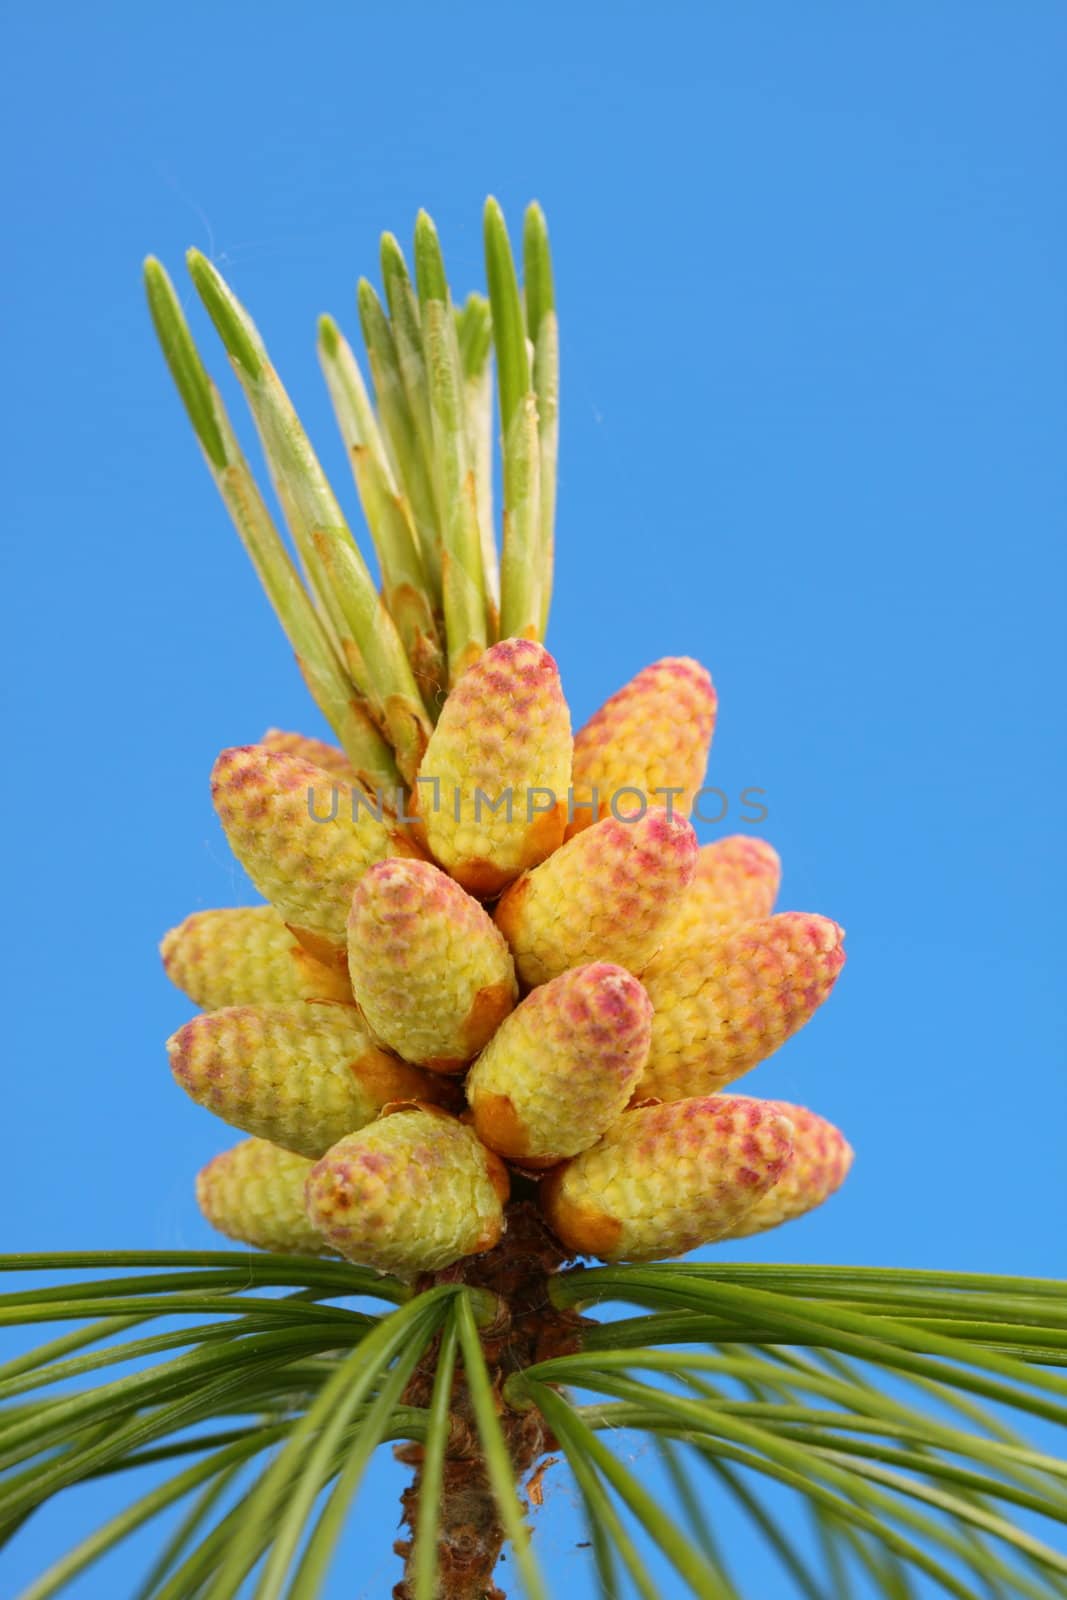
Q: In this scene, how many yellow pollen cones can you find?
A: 15